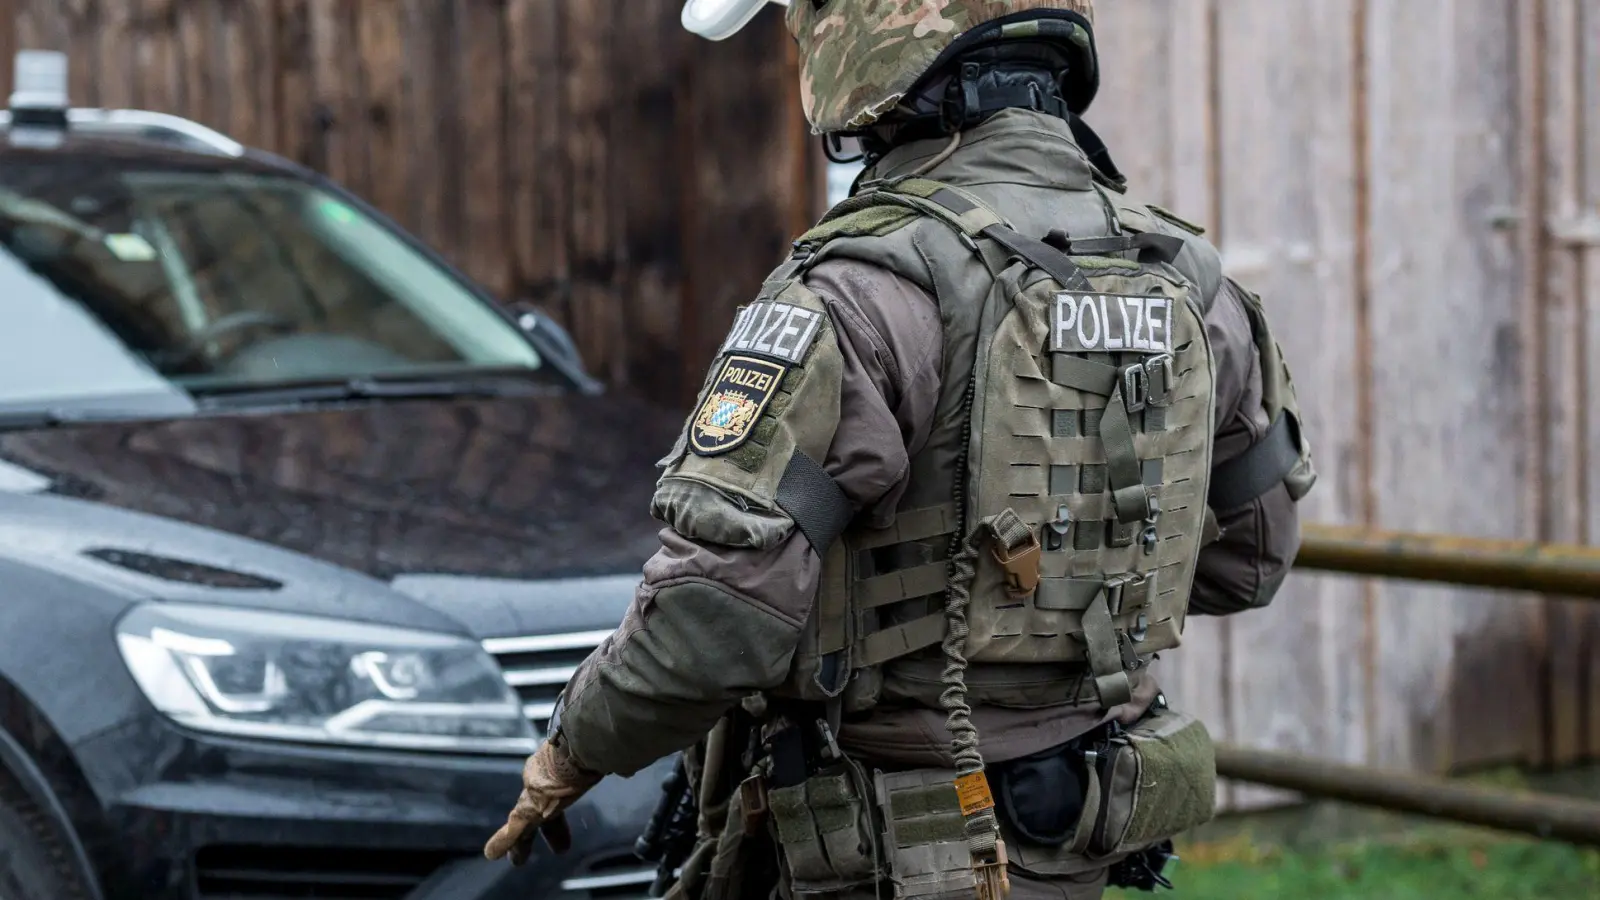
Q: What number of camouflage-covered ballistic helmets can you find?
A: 1